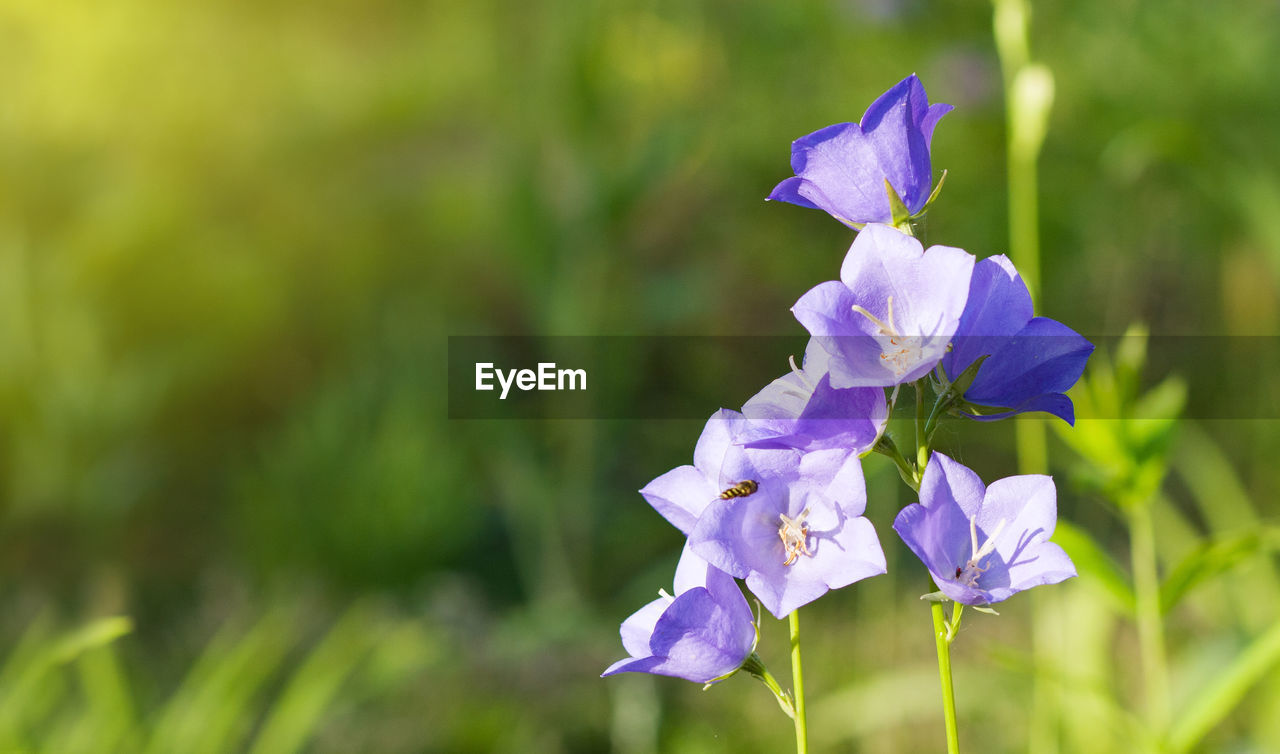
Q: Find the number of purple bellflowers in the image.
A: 8